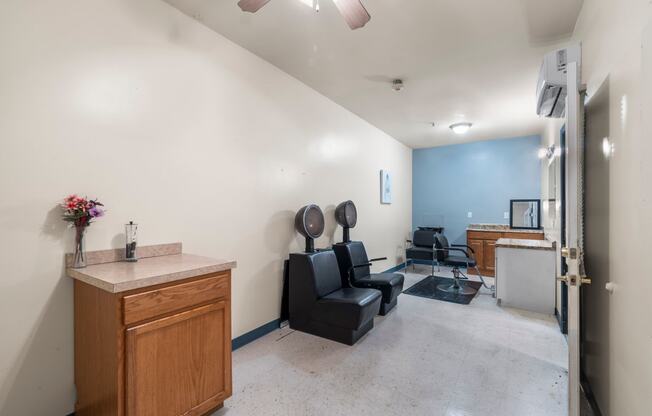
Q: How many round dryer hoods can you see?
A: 2